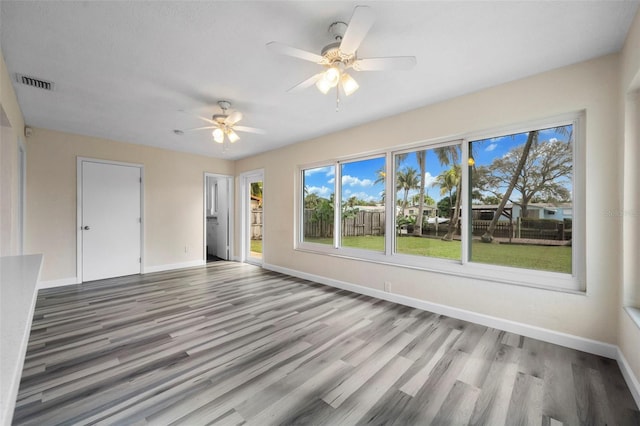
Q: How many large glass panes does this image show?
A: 4